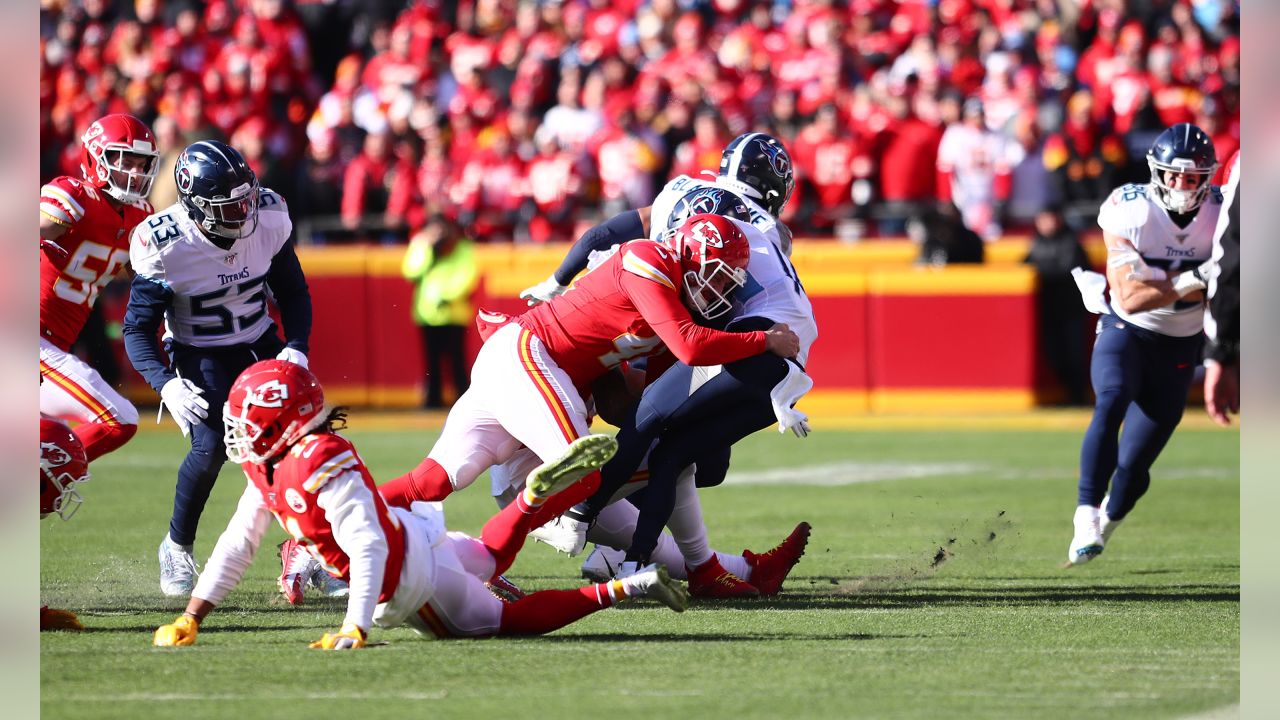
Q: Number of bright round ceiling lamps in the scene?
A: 0